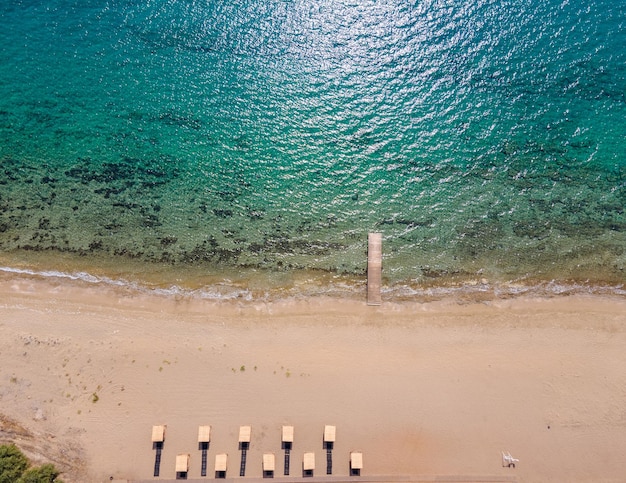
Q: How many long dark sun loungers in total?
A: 5